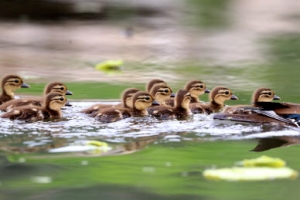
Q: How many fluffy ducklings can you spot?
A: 11